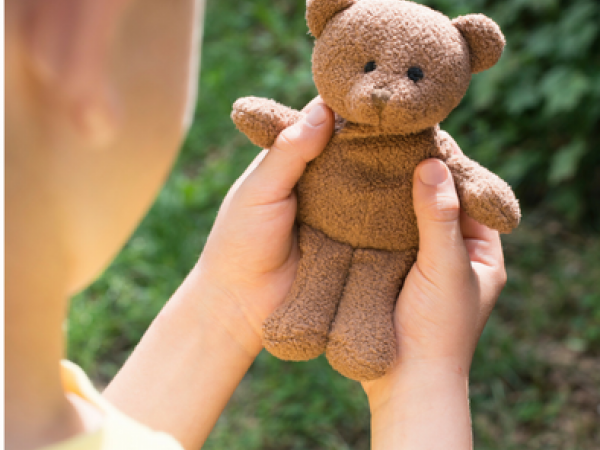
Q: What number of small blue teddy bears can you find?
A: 0